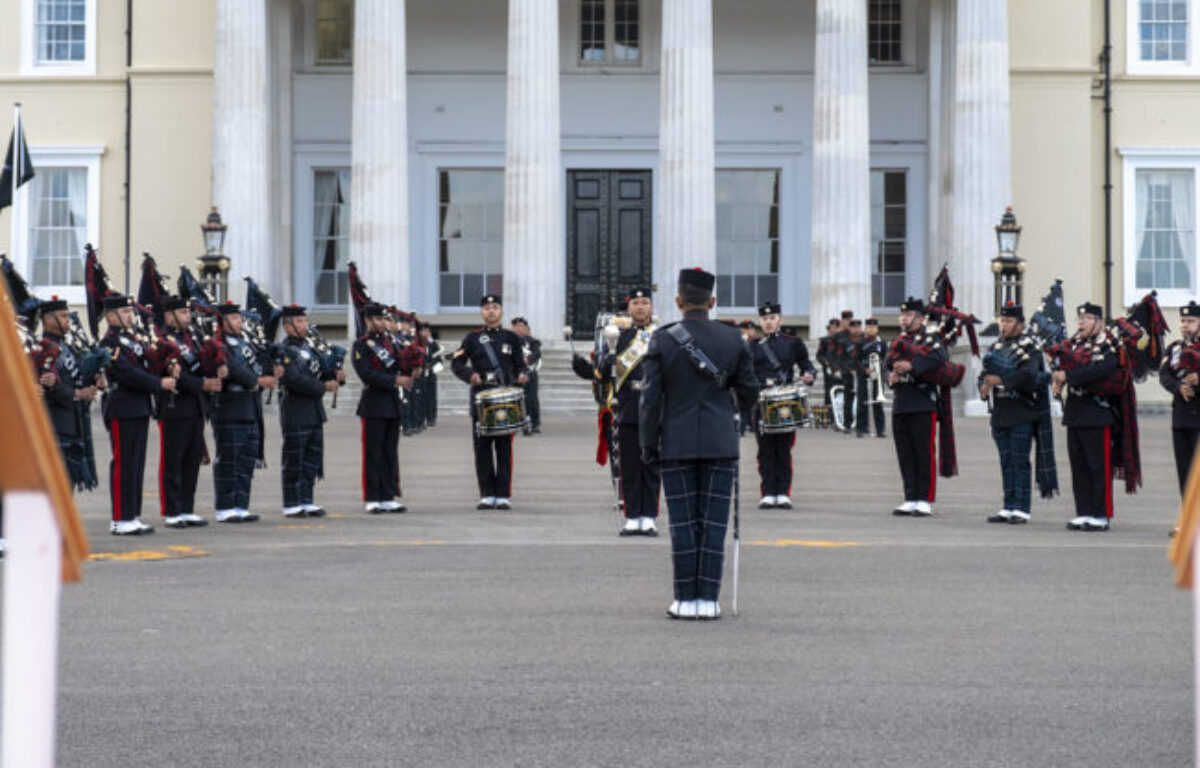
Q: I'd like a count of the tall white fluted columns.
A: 6